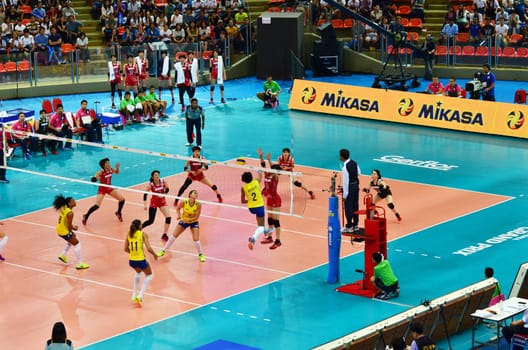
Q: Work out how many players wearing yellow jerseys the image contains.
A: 4